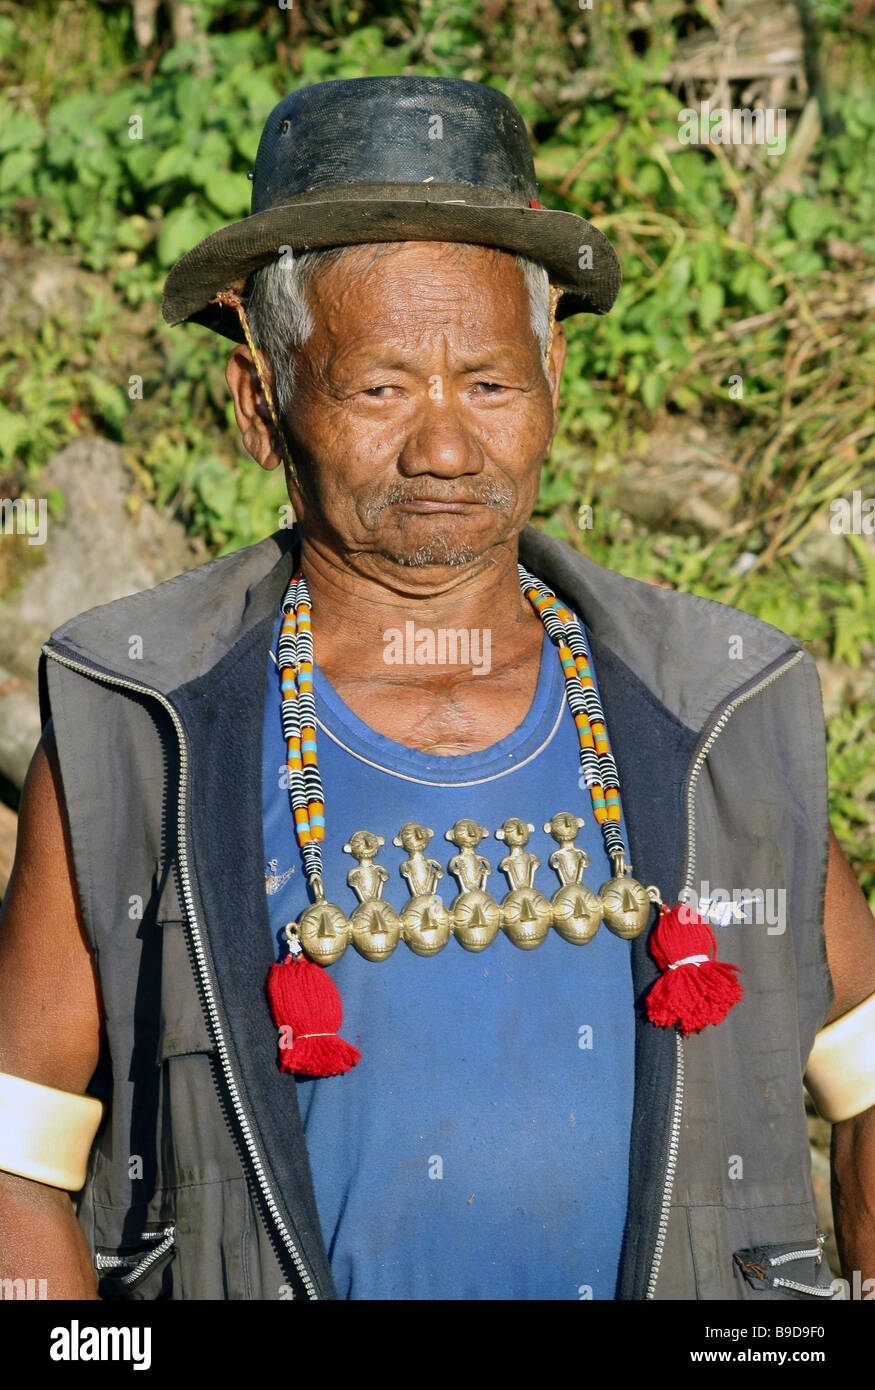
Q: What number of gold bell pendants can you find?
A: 7